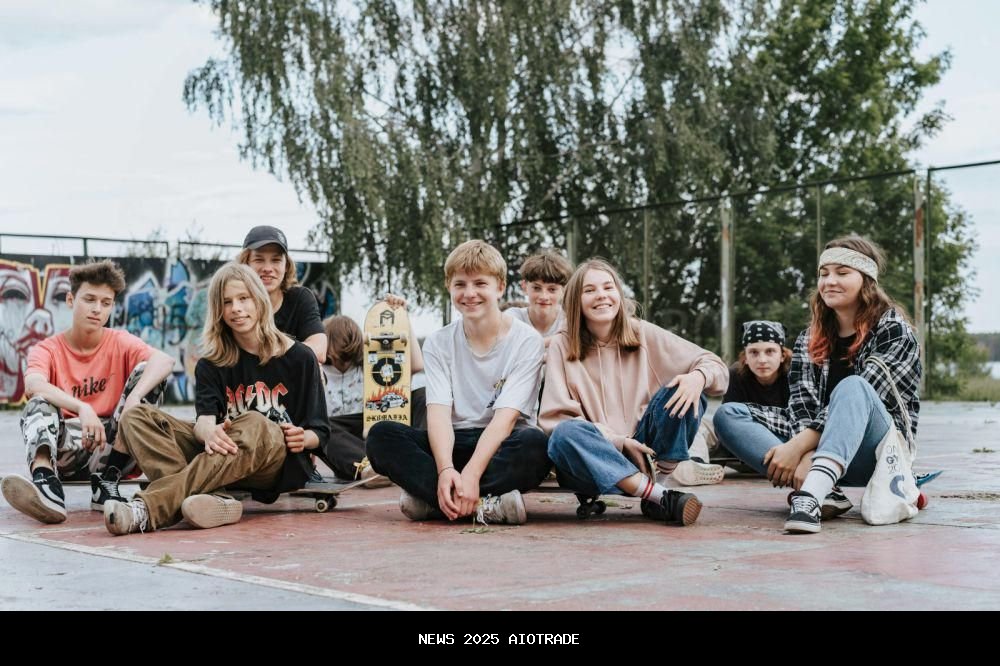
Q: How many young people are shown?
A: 9